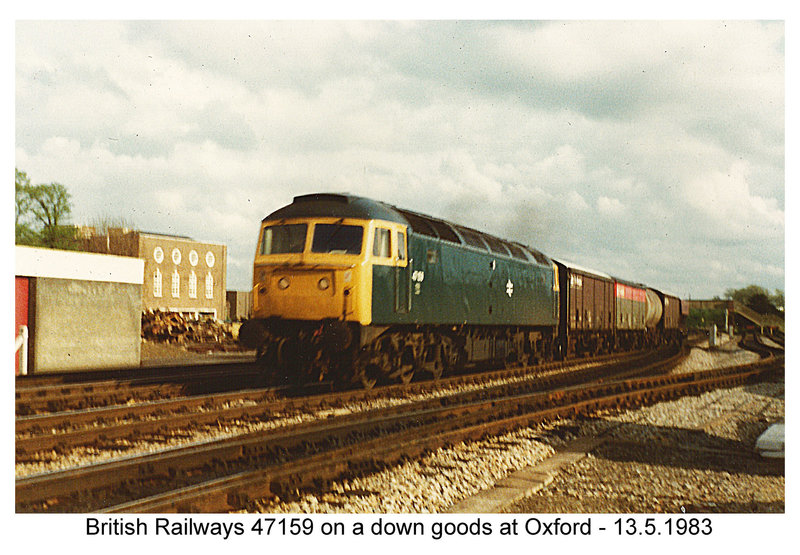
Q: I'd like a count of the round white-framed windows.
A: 4